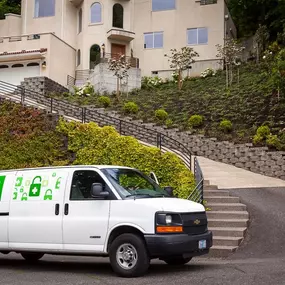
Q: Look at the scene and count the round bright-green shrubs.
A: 6